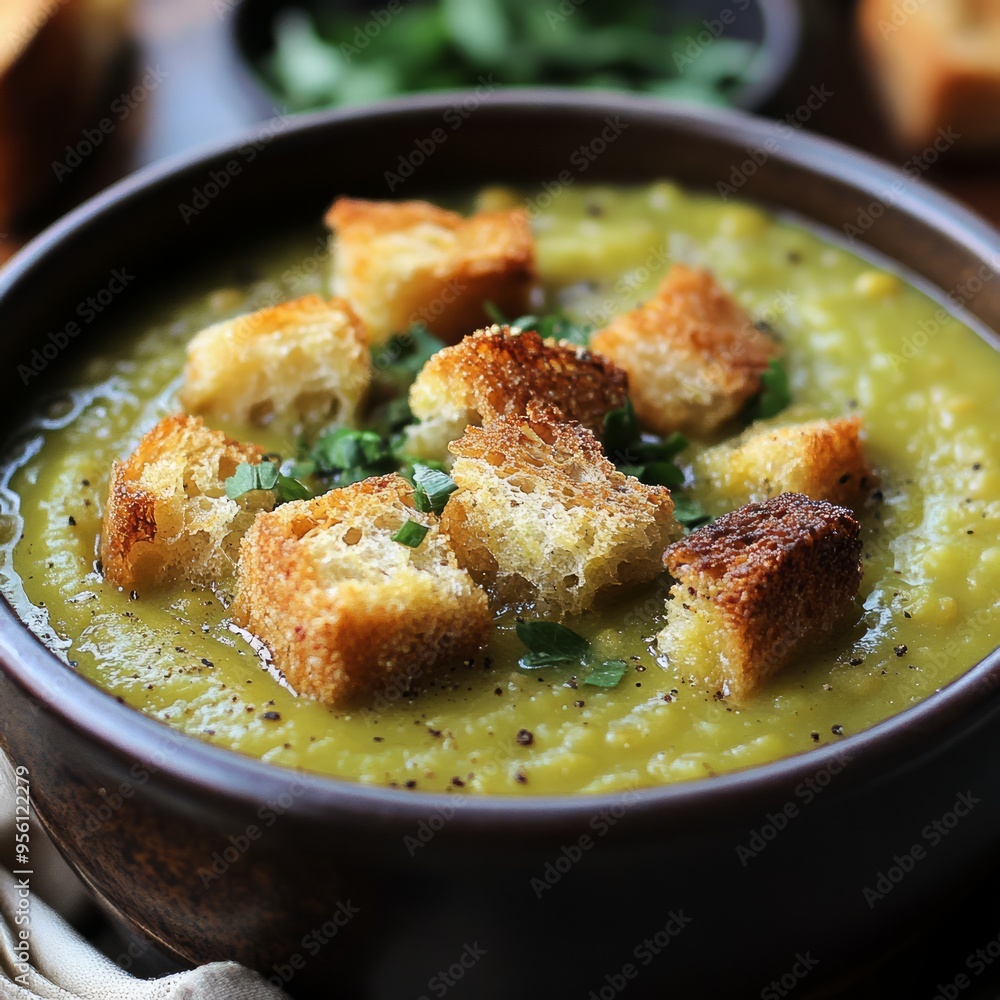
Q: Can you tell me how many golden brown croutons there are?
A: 9